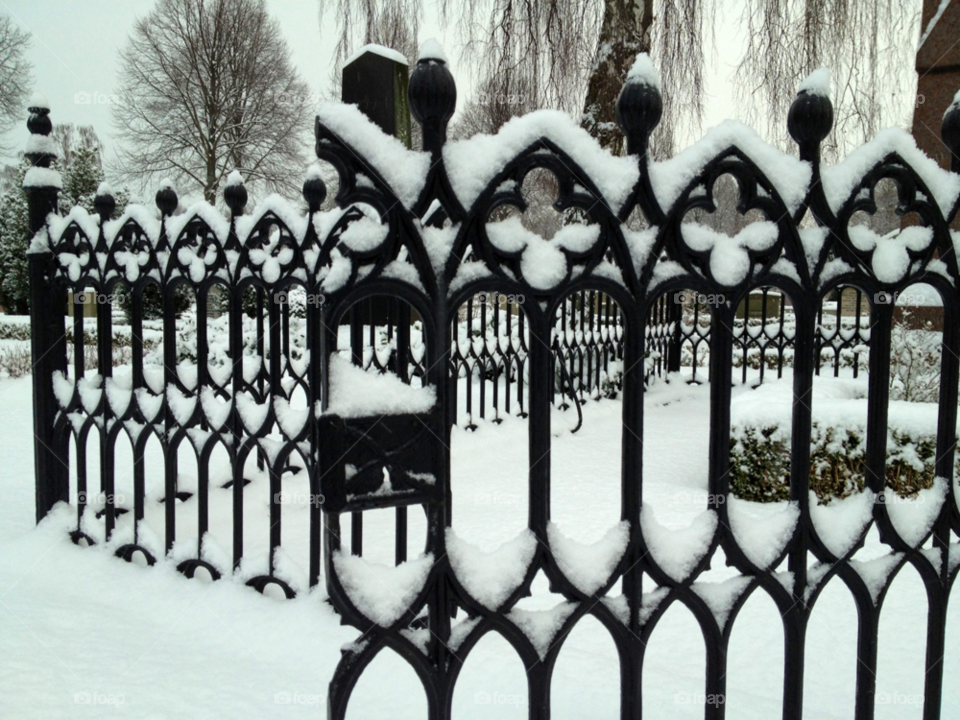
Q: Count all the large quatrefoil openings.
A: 3